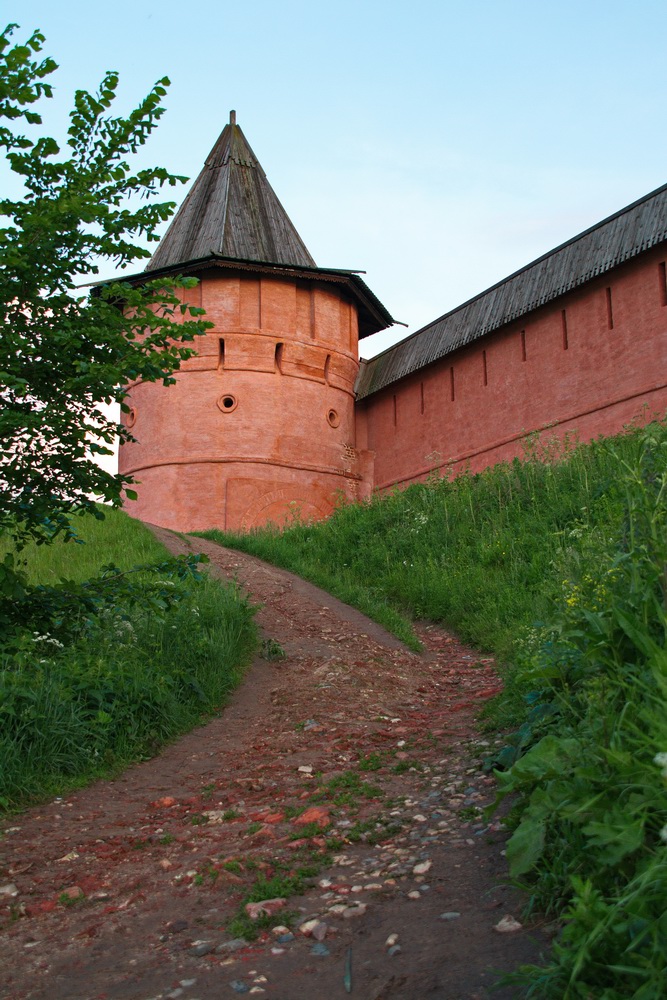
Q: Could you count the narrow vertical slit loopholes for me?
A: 11